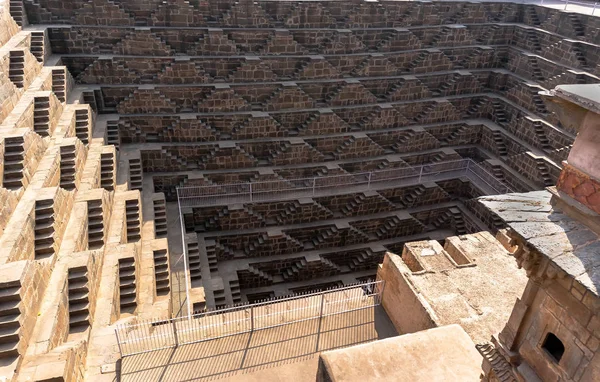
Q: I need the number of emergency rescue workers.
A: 0